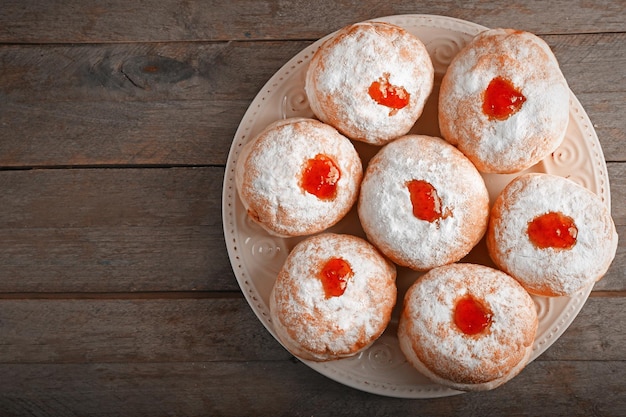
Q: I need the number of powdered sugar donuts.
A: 7